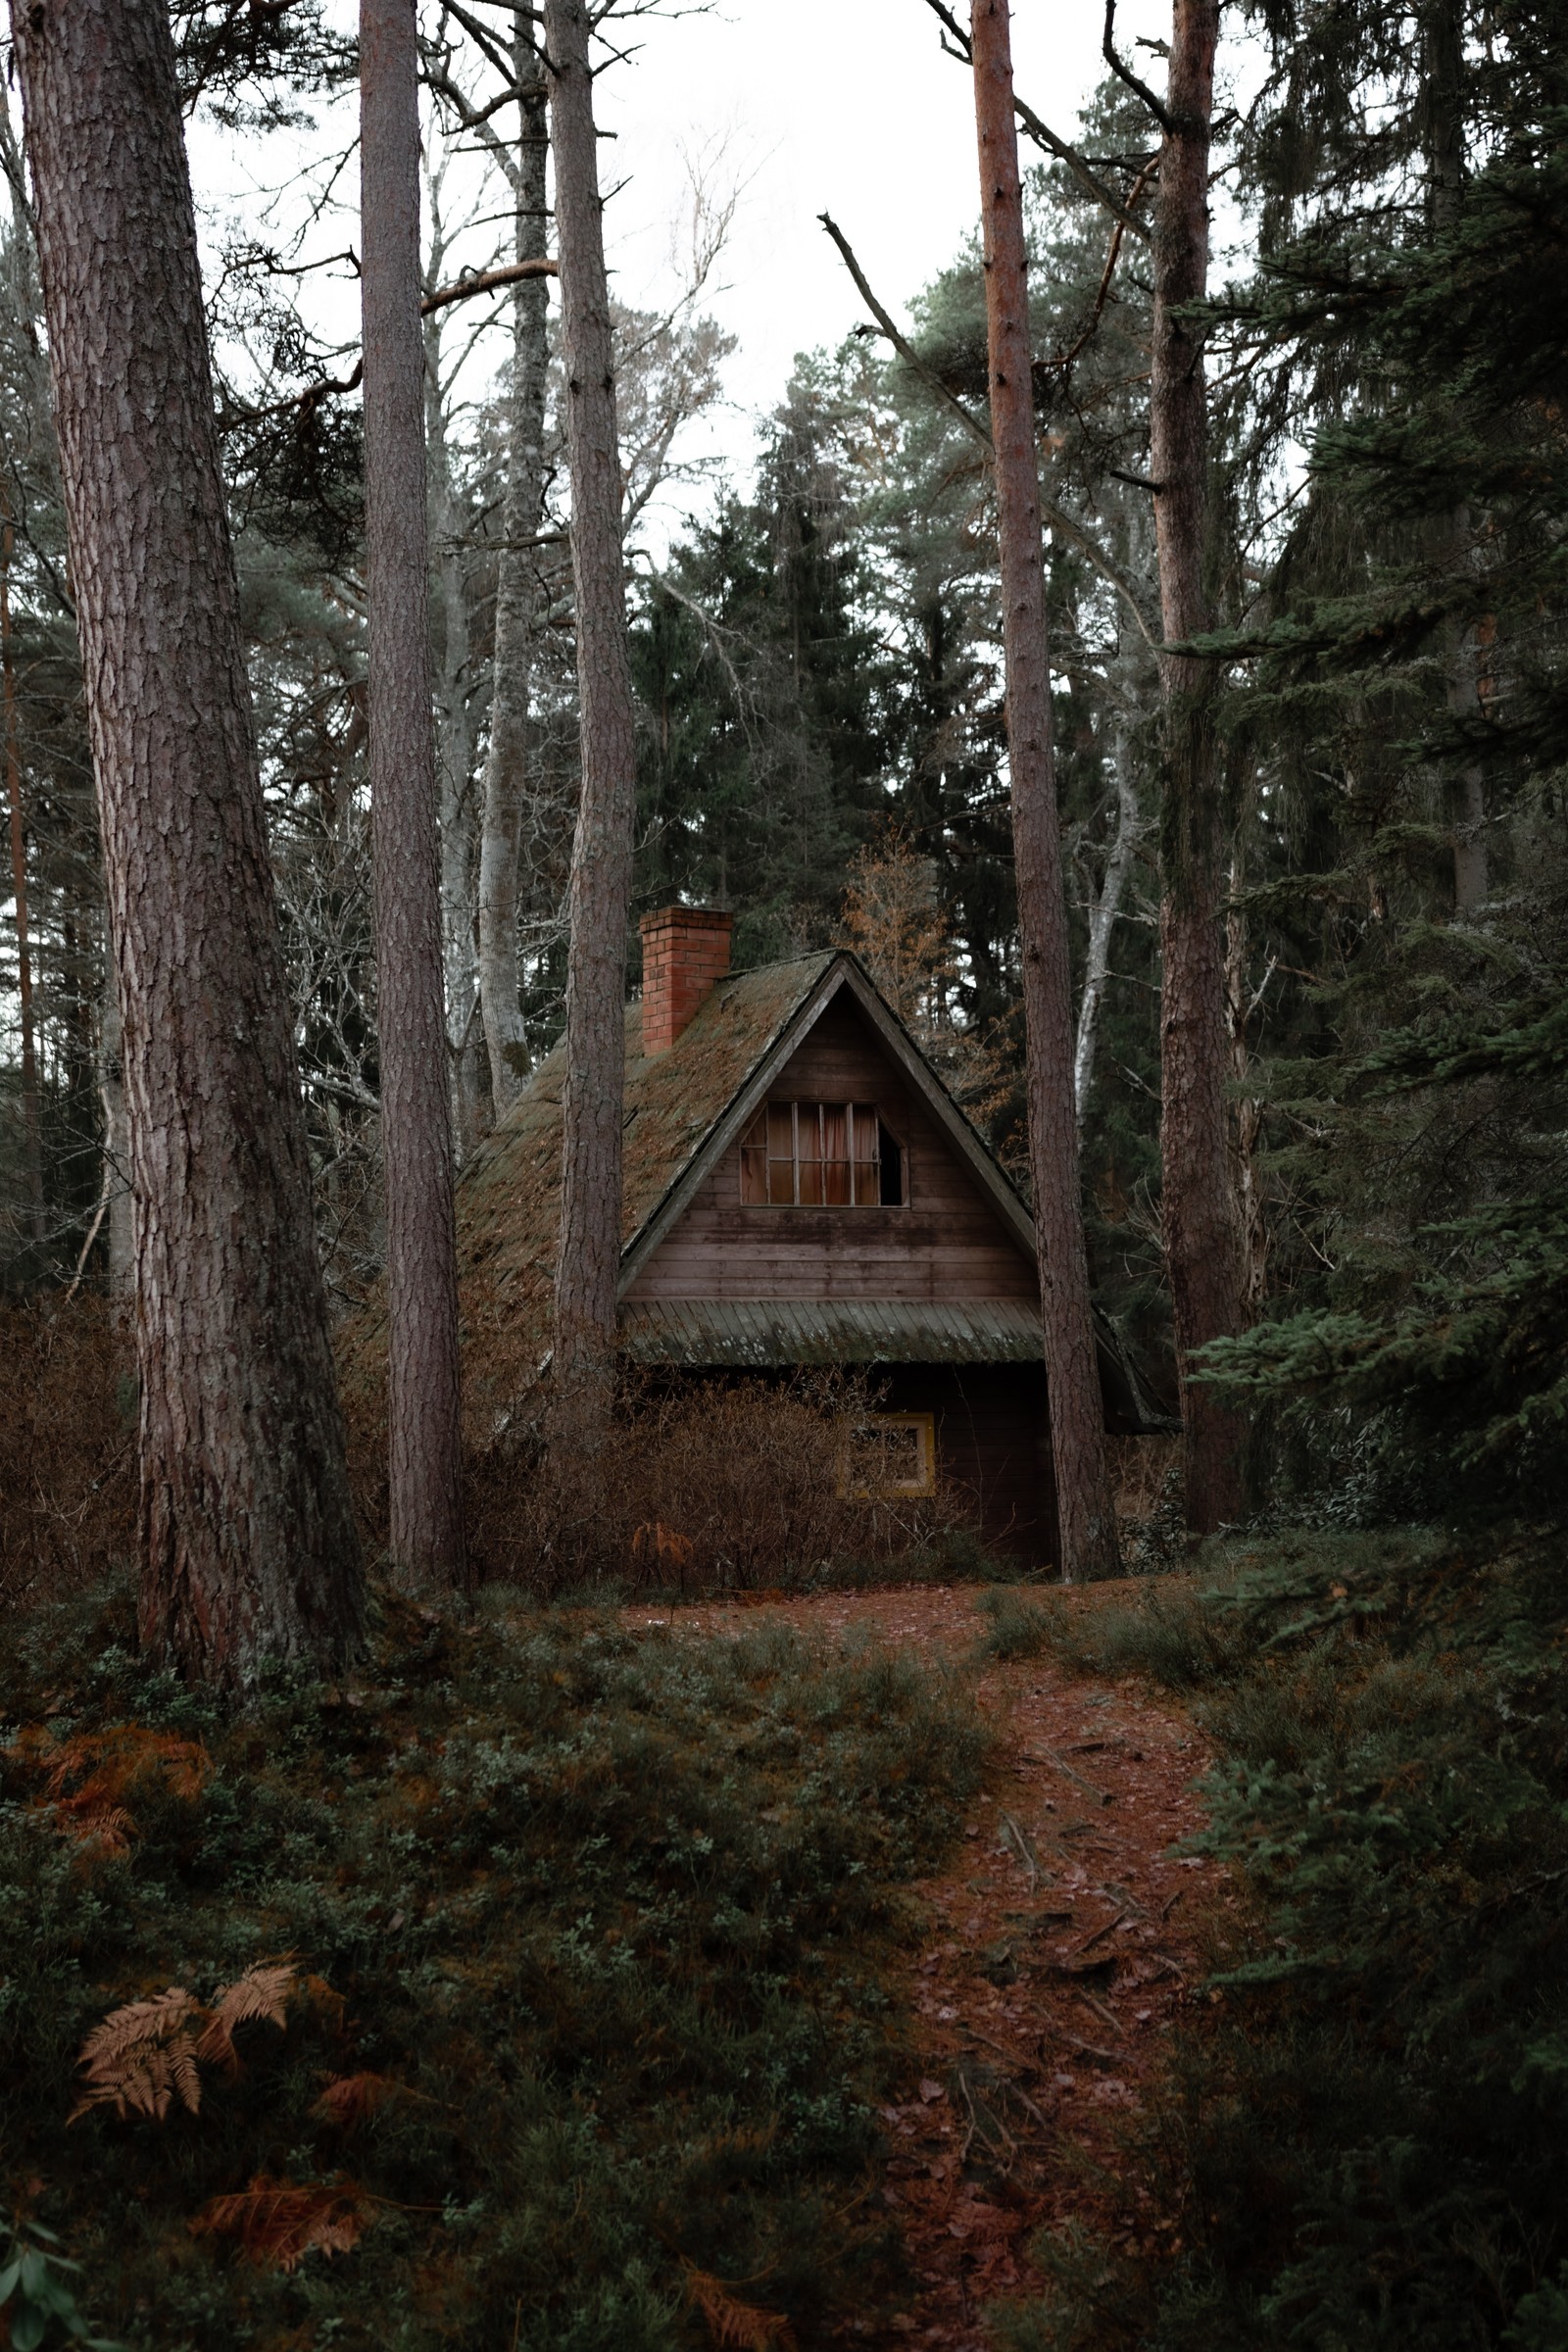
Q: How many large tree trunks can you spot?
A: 5